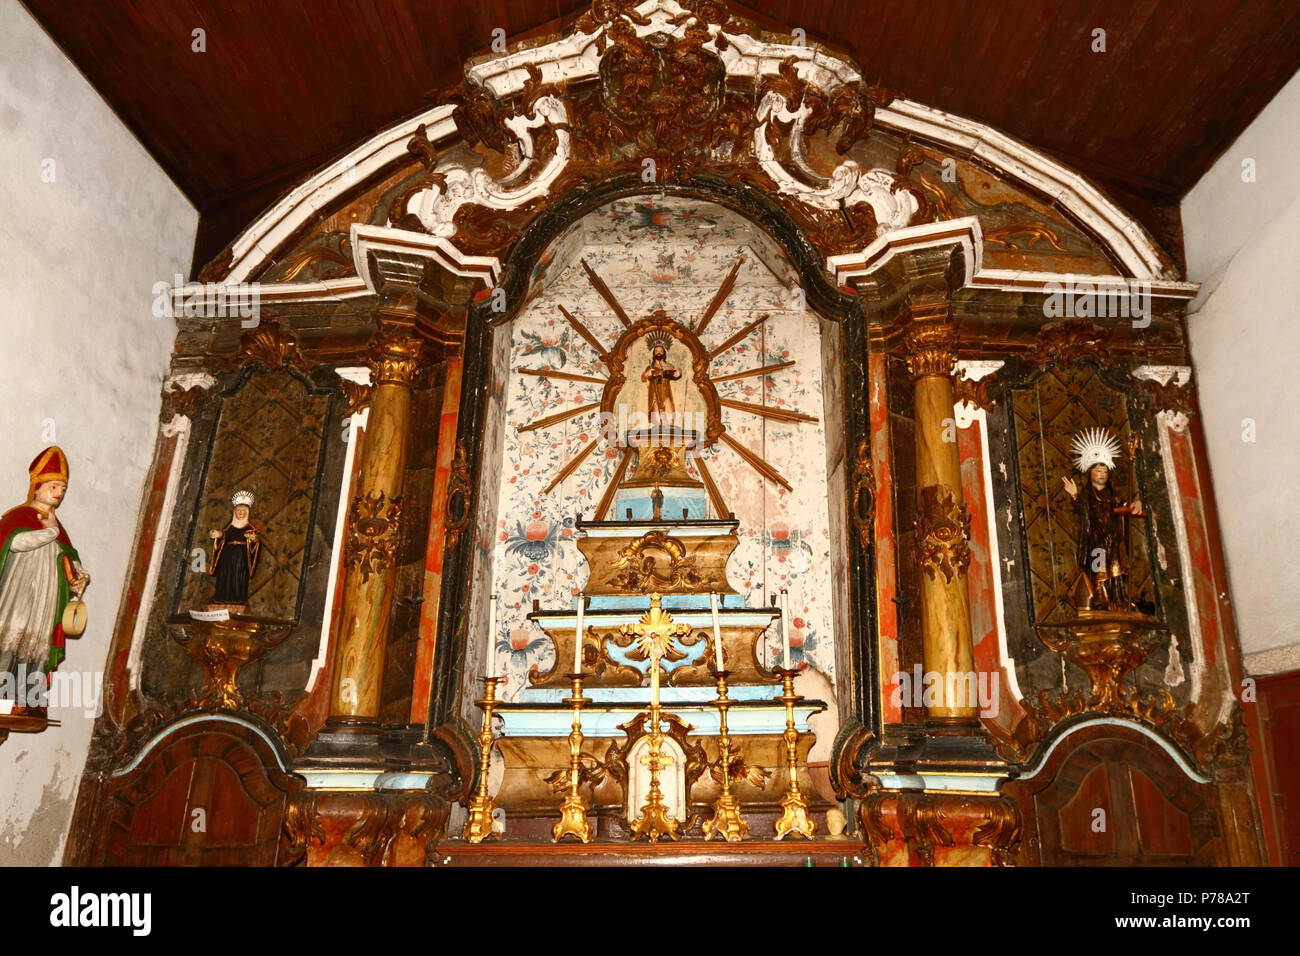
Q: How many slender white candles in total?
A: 4